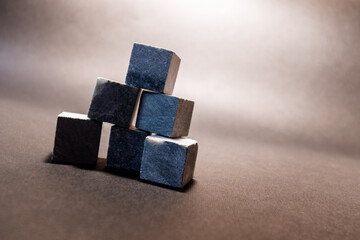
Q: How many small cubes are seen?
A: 6